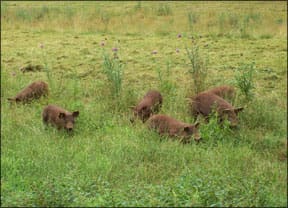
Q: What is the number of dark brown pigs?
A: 6